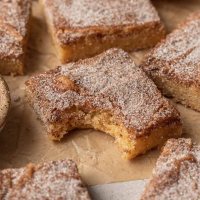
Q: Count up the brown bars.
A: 6